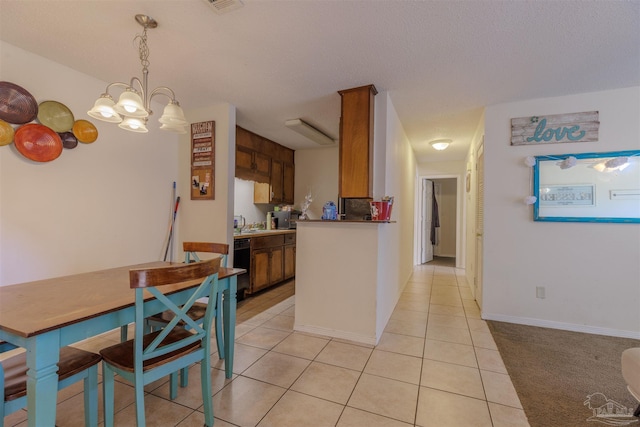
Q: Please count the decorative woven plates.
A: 6